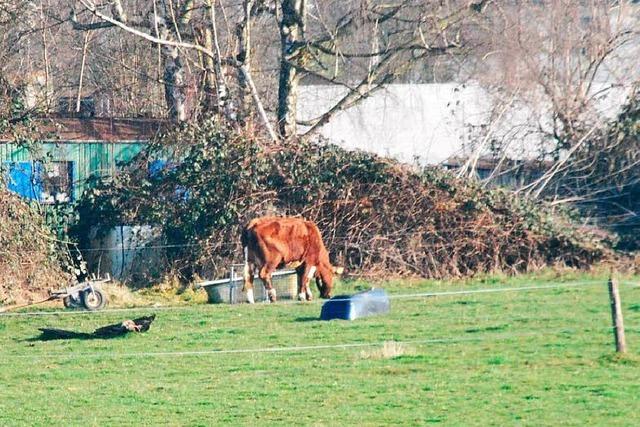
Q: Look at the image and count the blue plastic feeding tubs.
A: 1